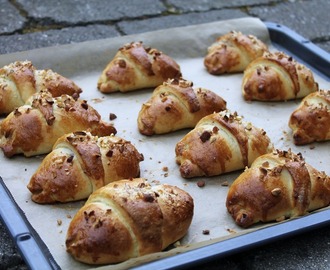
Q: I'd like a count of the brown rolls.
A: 11